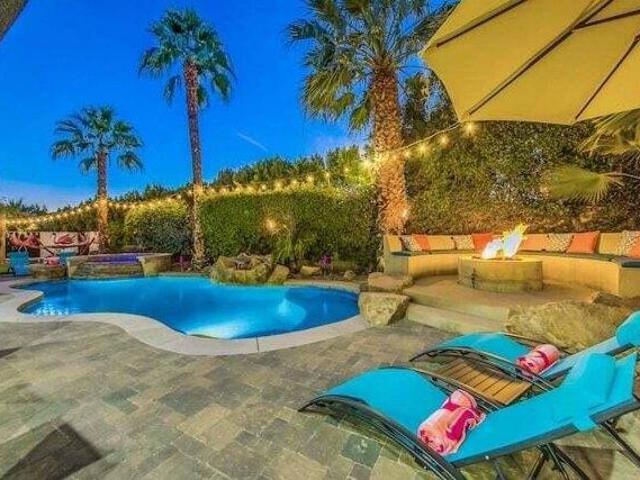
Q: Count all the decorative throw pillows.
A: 8